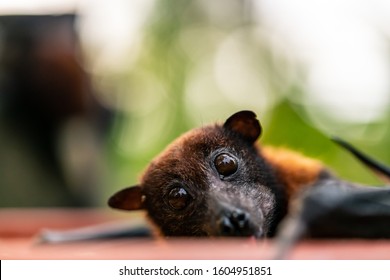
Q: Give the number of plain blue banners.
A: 0